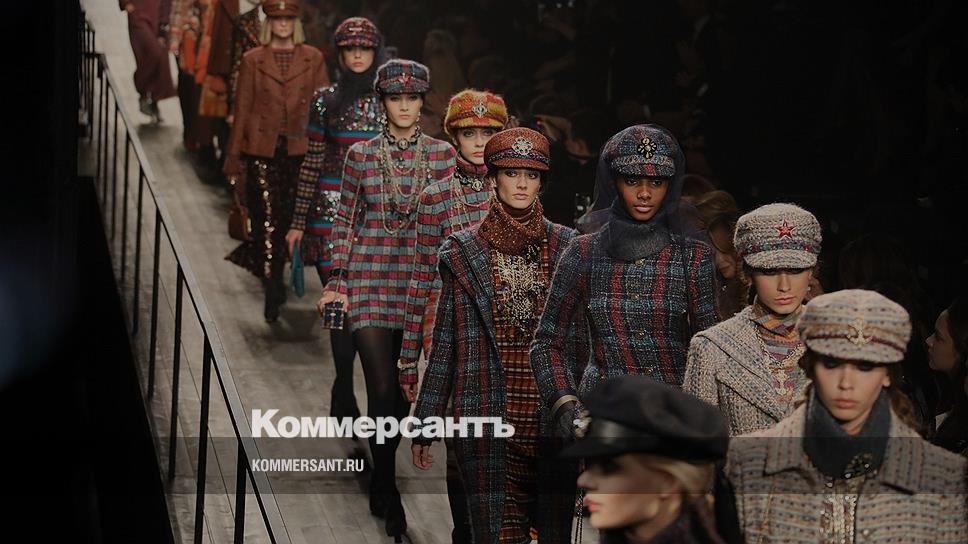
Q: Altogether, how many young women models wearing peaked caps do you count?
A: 9